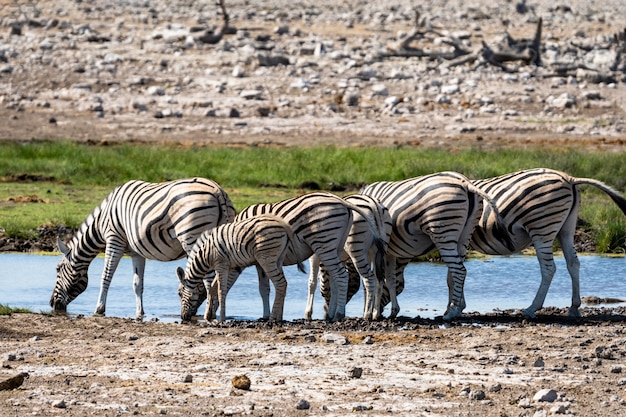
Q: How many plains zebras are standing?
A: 6